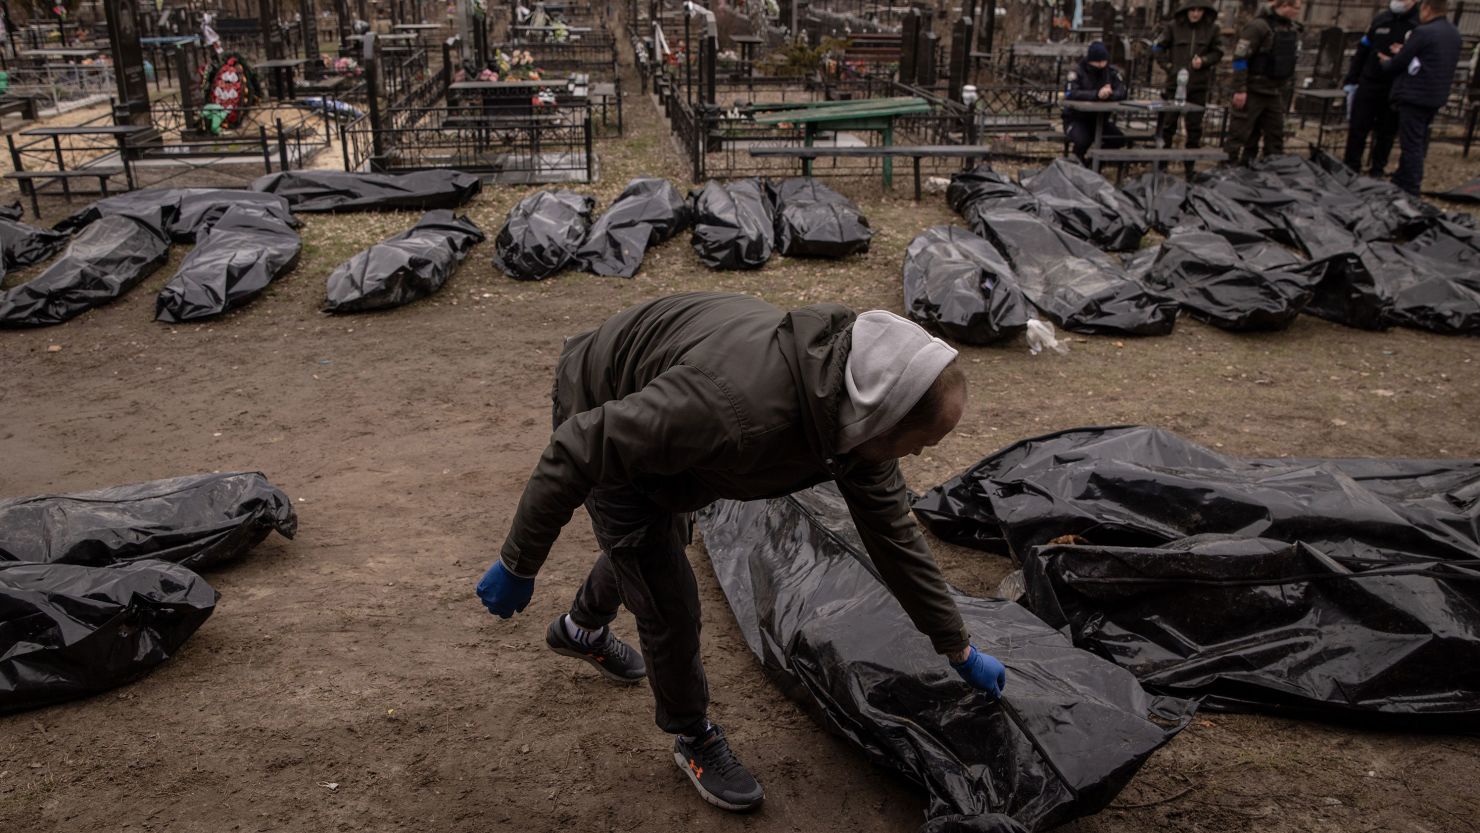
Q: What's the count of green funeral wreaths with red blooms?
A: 1